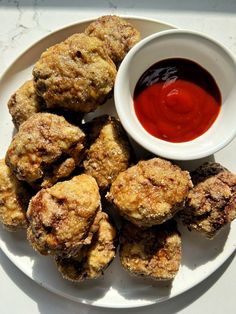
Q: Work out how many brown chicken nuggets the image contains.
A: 11